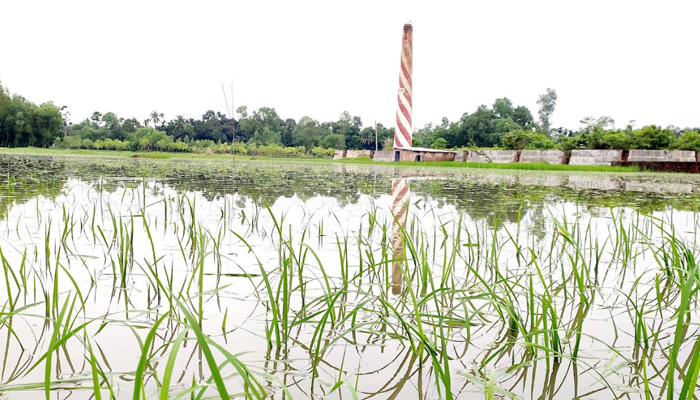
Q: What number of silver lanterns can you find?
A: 0